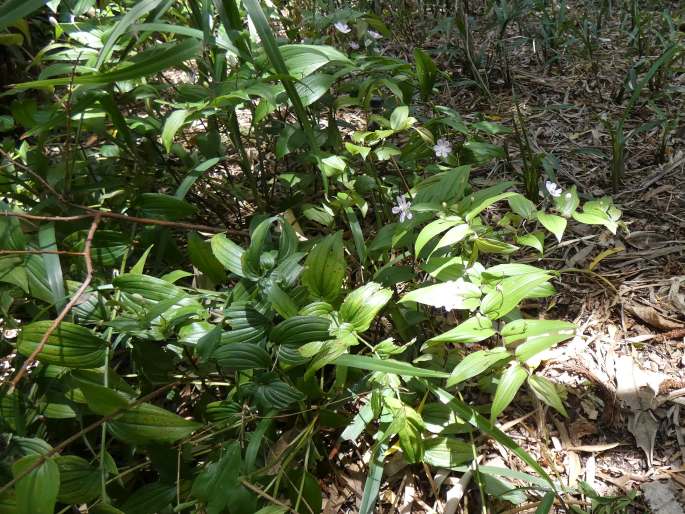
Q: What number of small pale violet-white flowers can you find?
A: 6